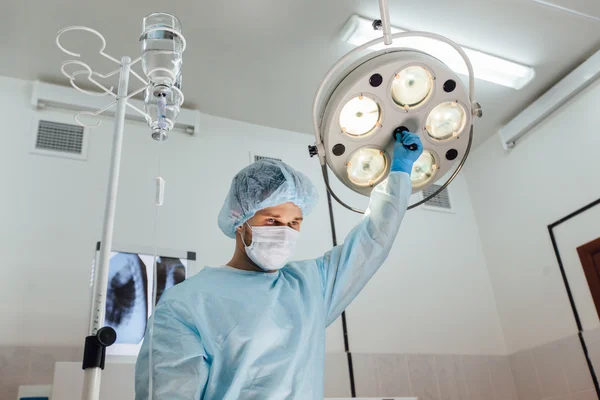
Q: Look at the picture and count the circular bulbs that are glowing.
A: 5